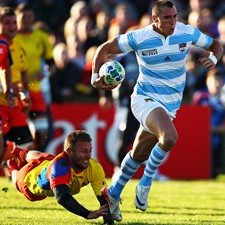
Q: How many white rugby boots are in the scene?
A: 2